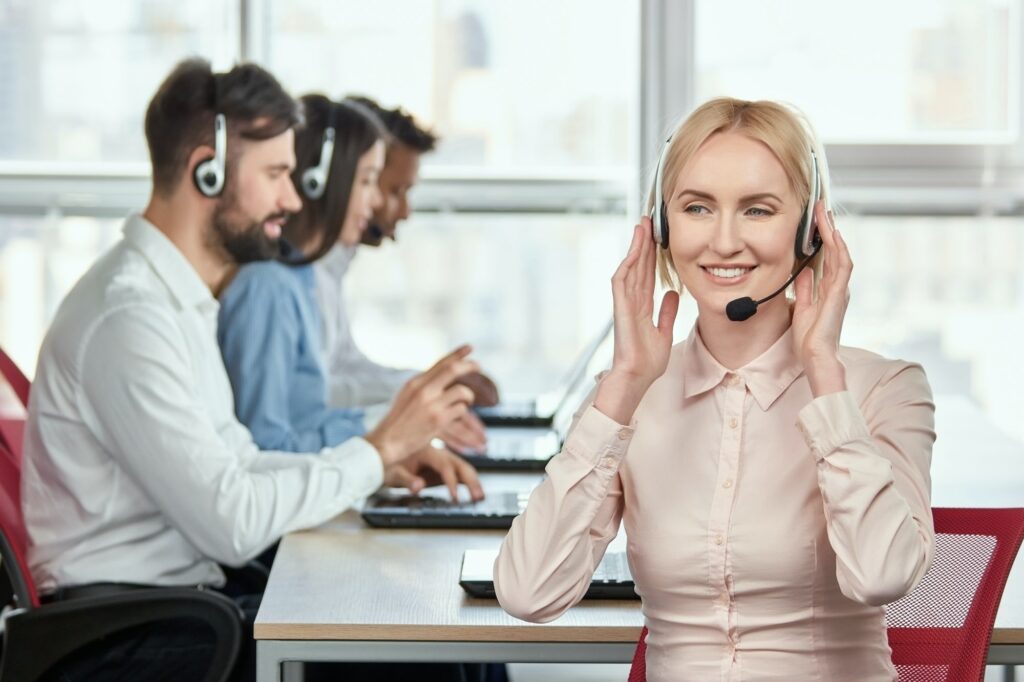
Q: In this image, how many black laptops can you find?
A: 4